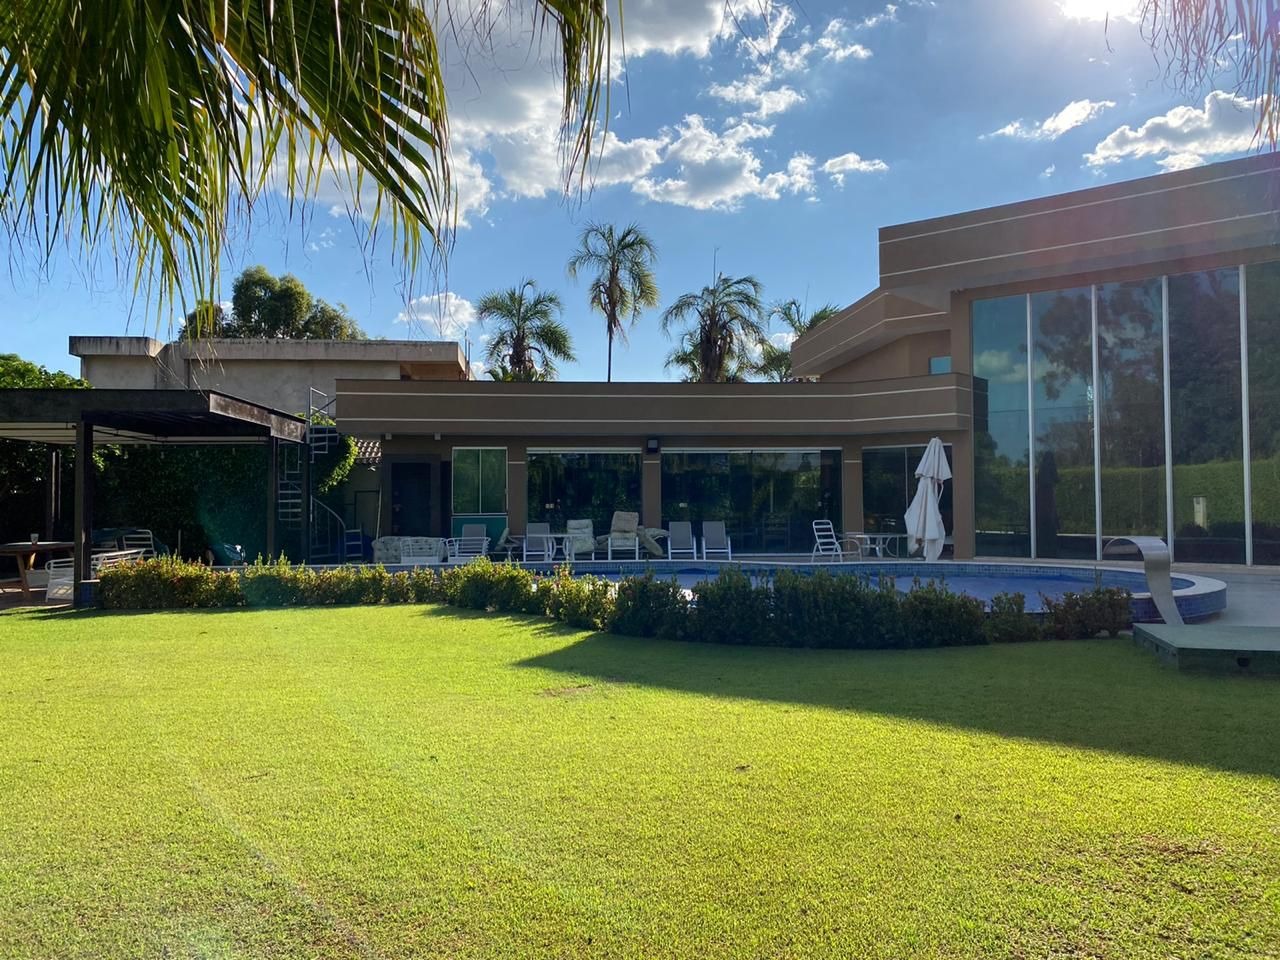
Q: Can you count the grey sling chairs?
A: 4